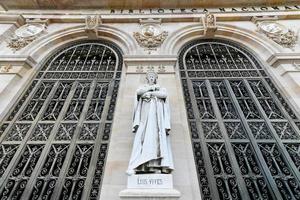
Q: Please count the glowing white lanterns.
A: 0